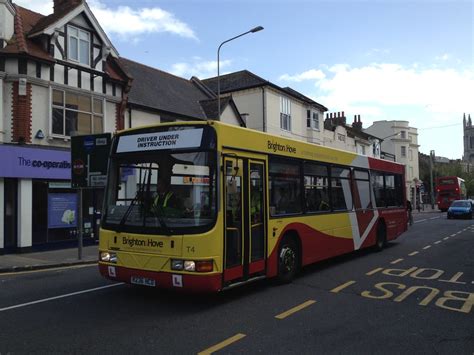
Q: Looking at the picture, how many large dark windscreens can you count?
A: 1